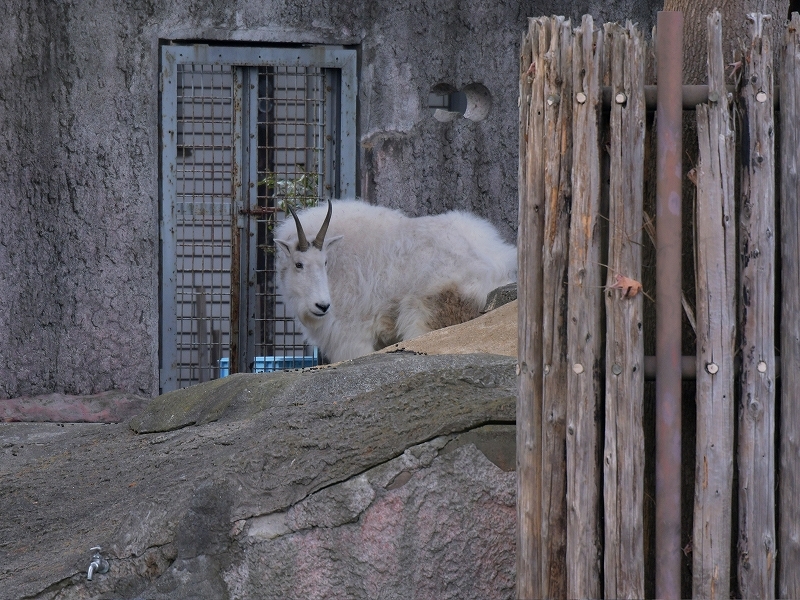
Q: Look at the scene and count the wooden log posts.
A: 7